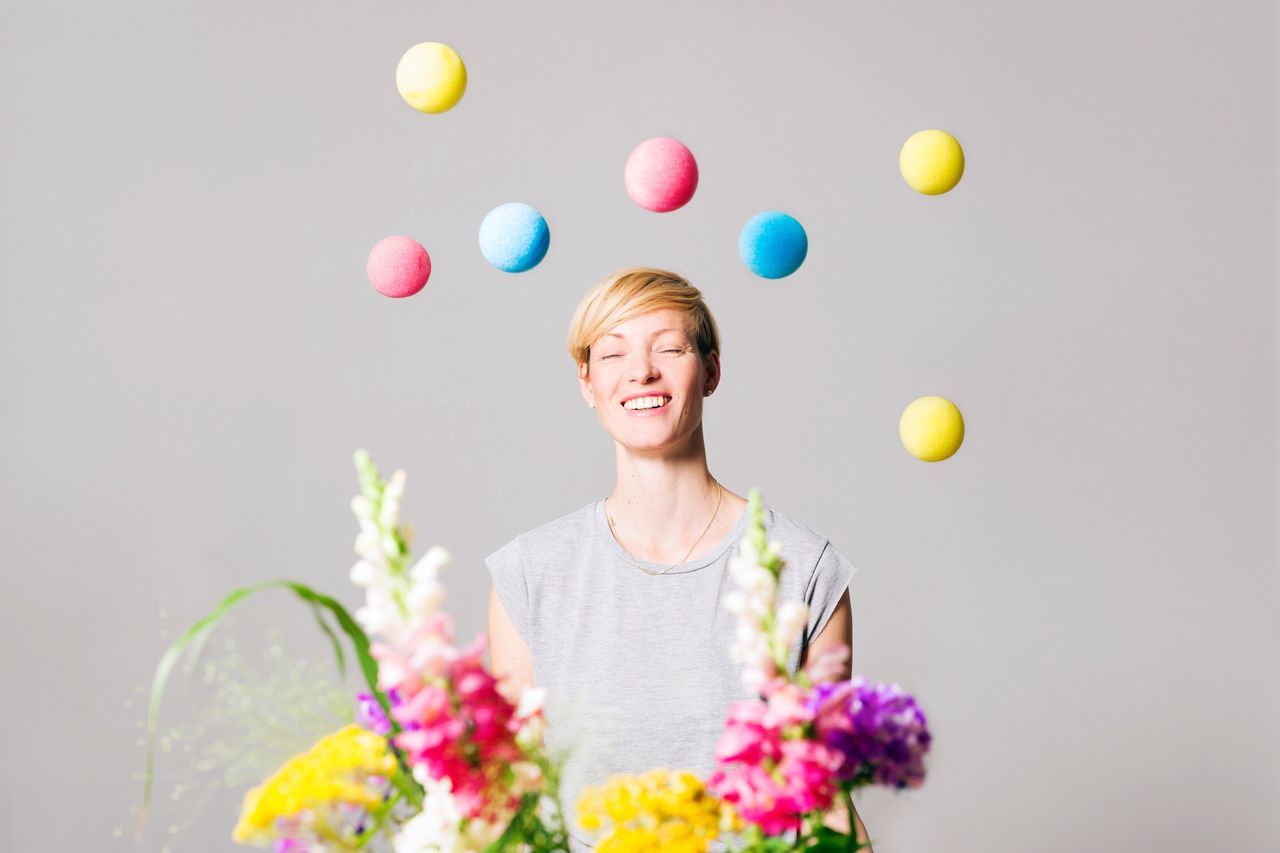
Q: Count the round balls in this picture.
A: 7